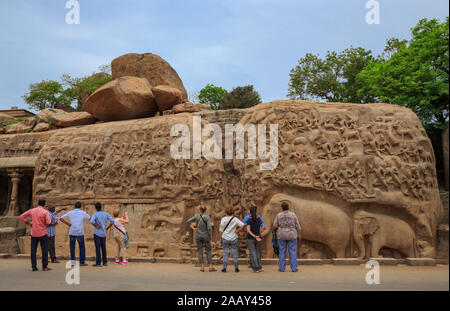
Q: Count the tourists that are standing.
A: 9